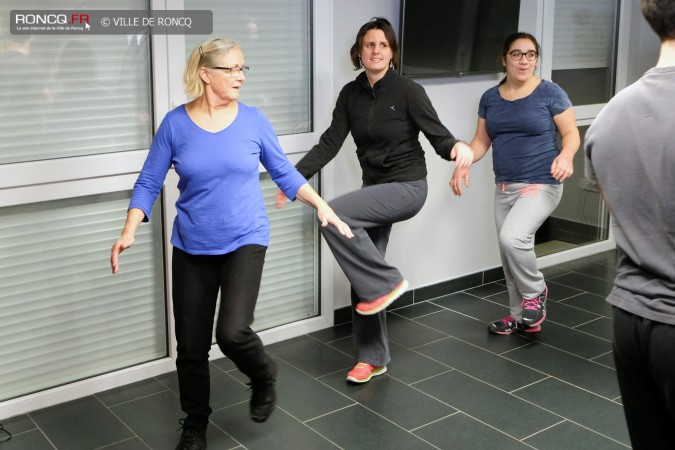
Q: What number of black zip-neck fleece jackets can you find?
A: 1